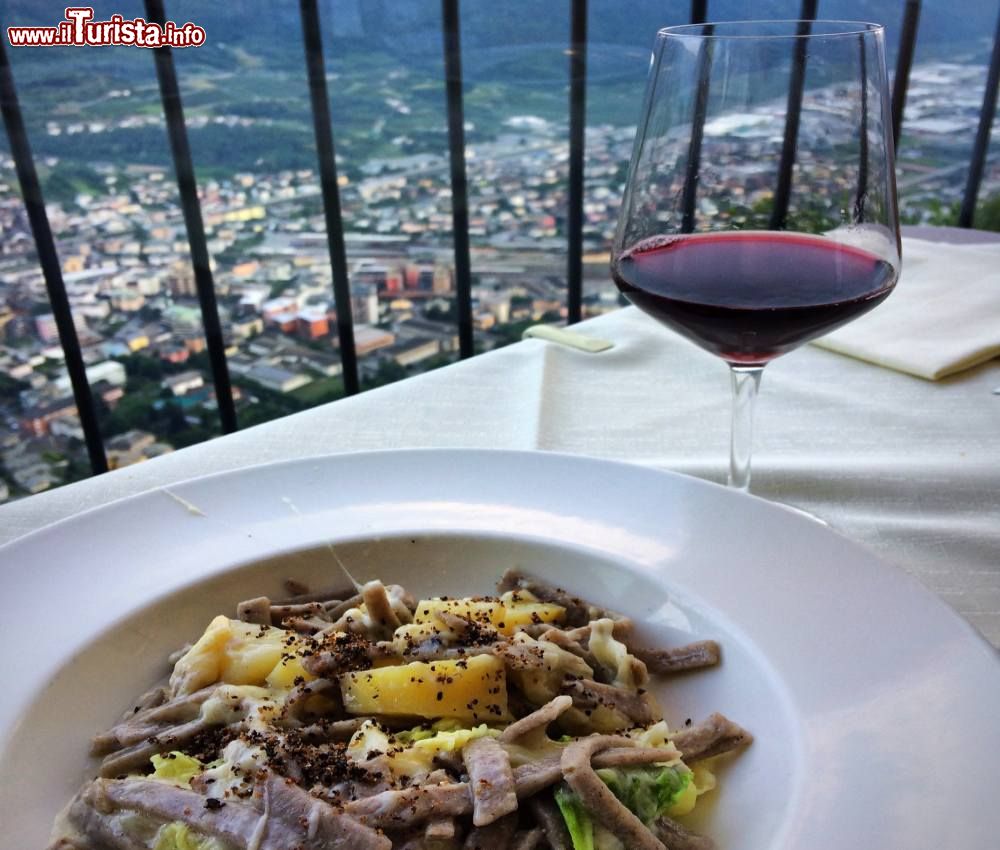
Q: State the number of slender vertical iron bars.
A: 9